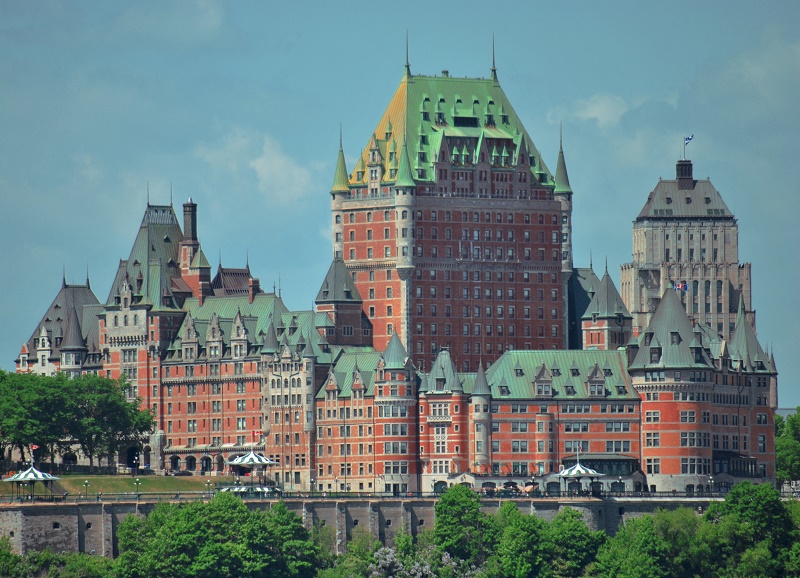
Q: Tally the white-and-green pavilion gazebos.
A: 3